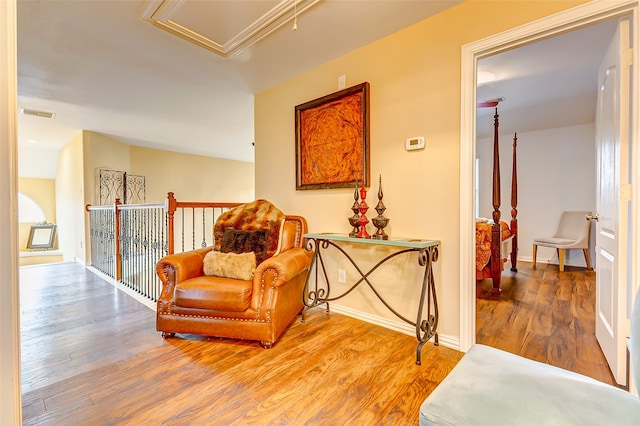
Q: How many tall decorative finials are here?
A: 3